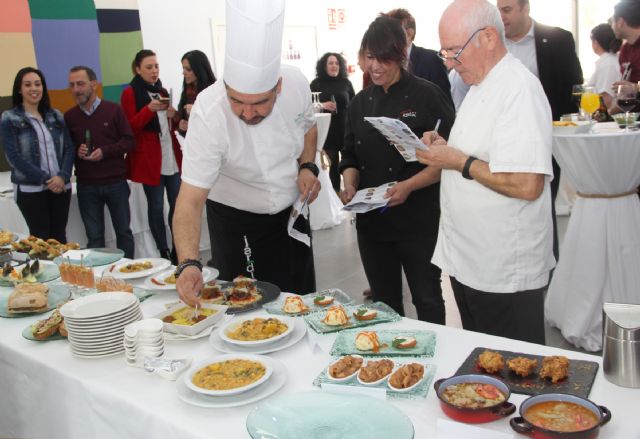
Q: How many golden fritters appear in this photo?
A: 3